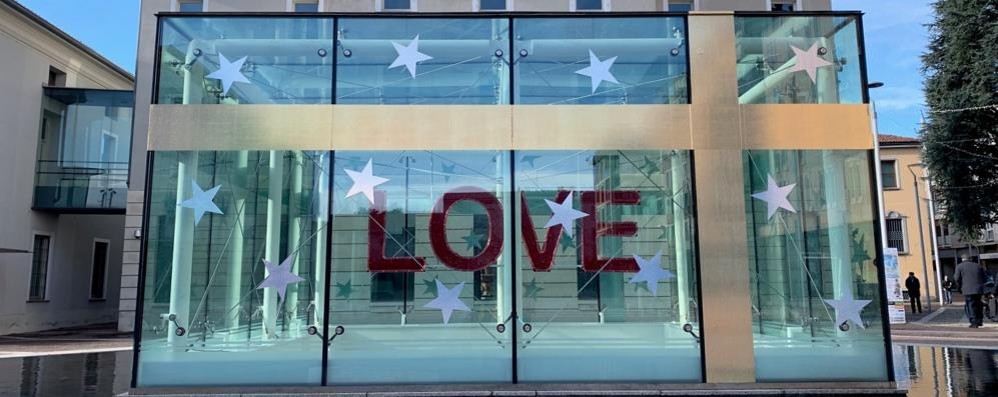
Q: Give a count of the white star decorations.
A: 12